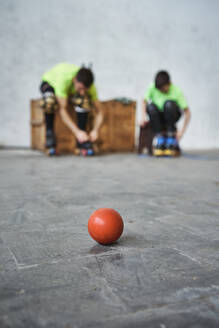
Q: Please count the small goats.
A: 0